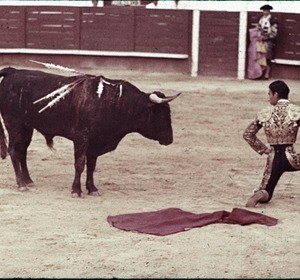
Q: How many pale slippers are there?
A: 1